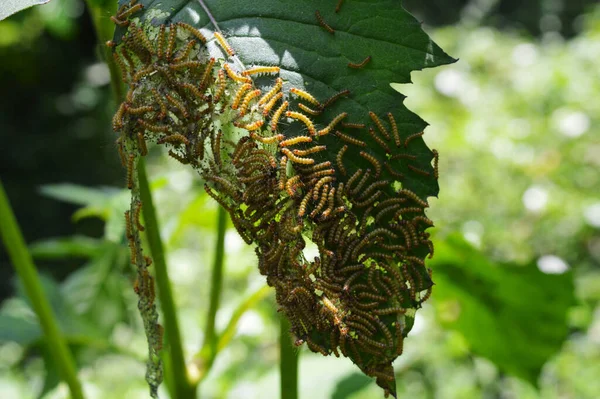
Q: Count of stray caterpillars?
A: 3